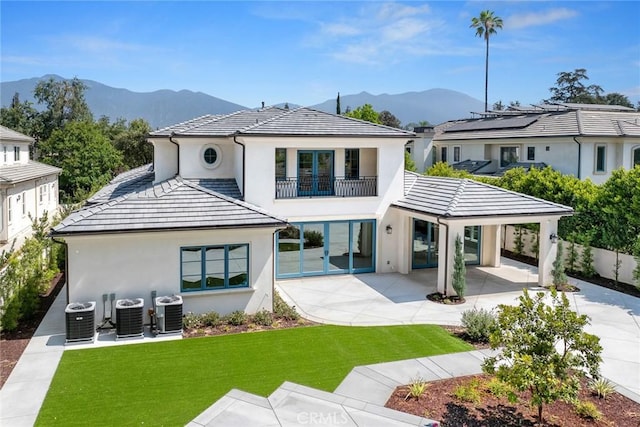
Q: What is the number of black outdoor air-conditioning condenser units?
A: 3